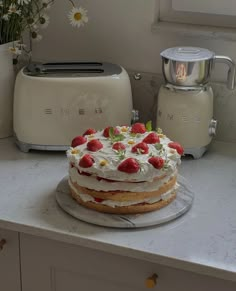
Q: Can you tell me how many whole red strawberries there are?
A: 12